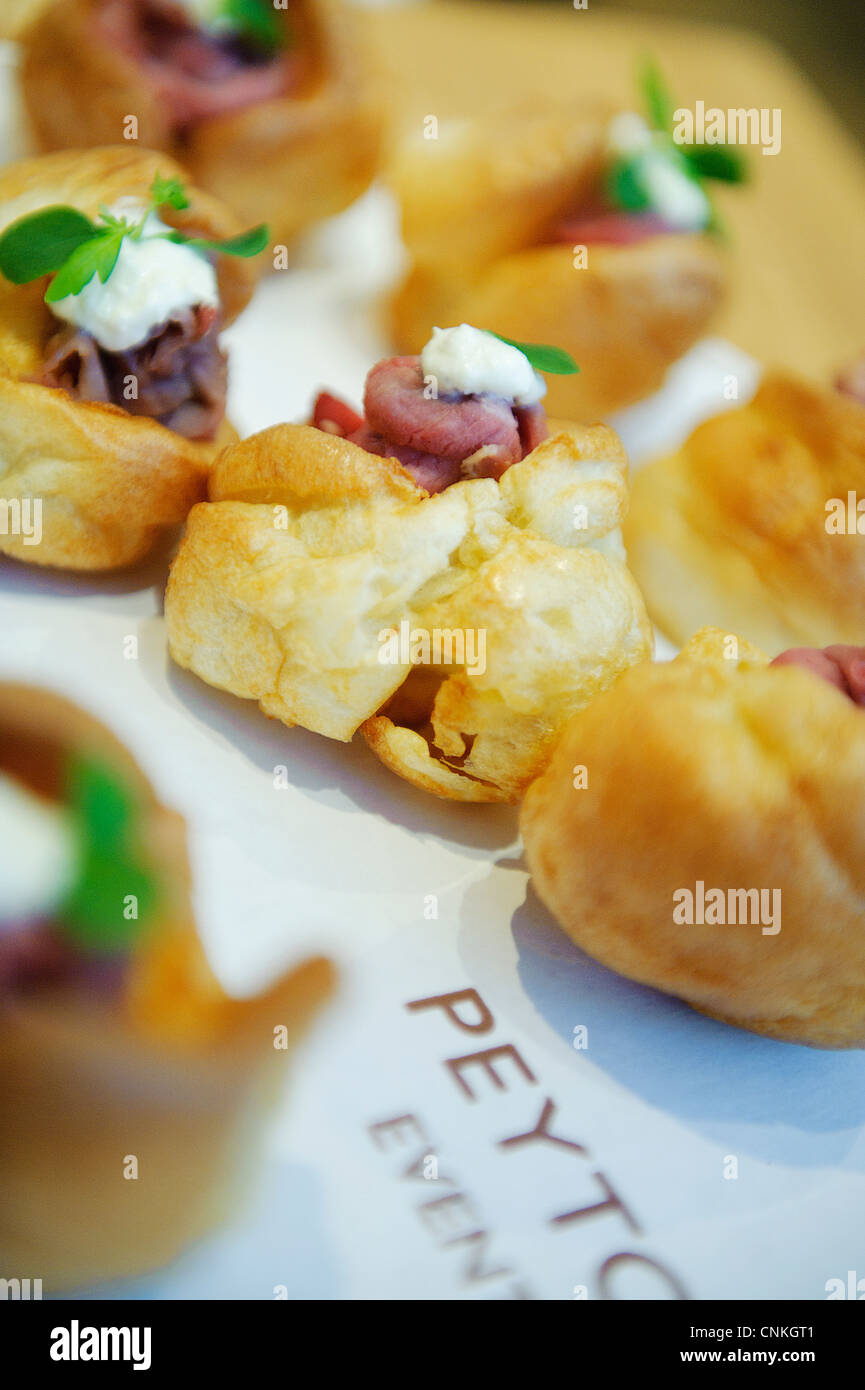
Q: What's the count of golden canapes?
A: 7